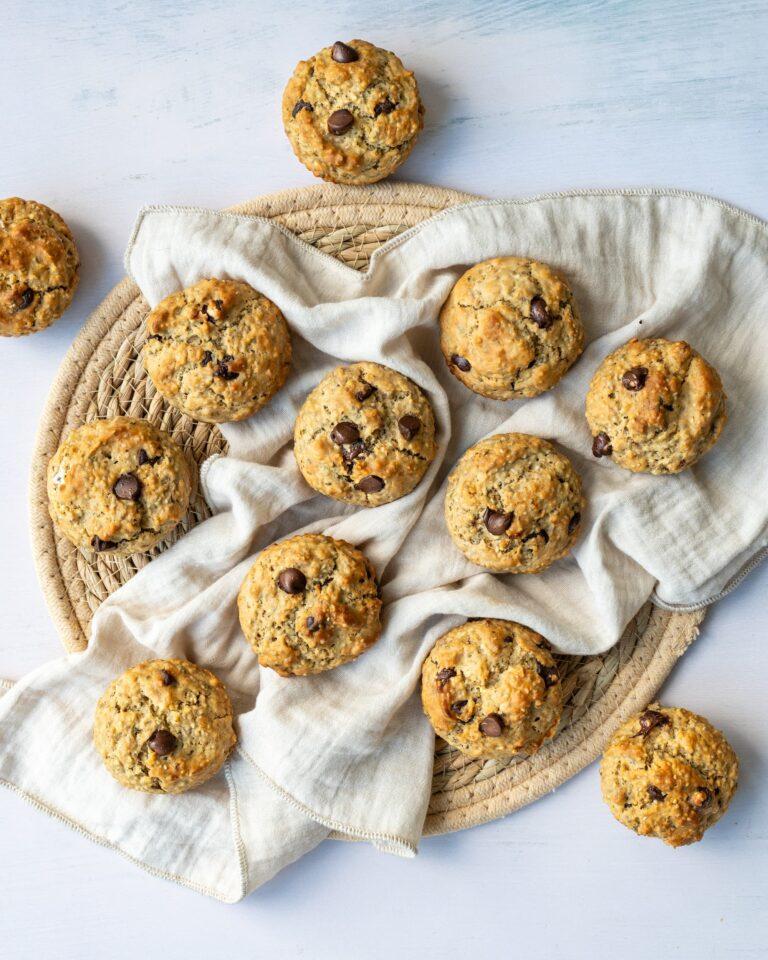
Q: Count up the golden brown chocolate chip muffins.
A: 12